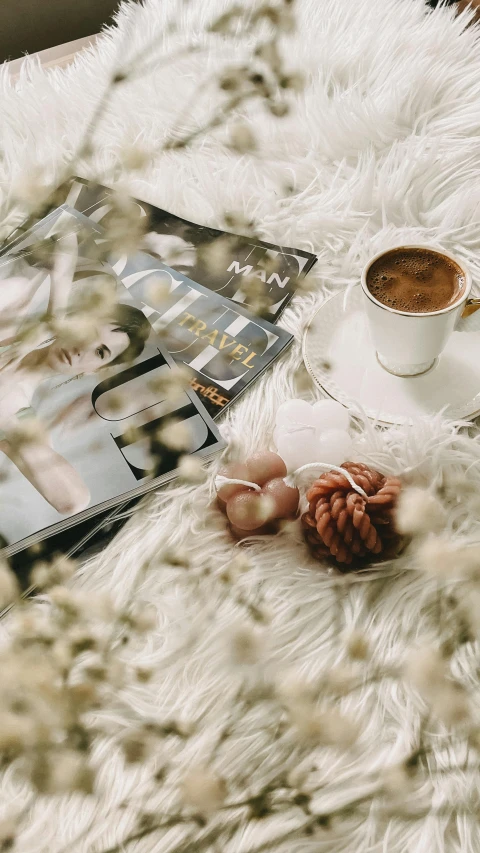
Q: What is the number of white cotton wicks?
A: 3